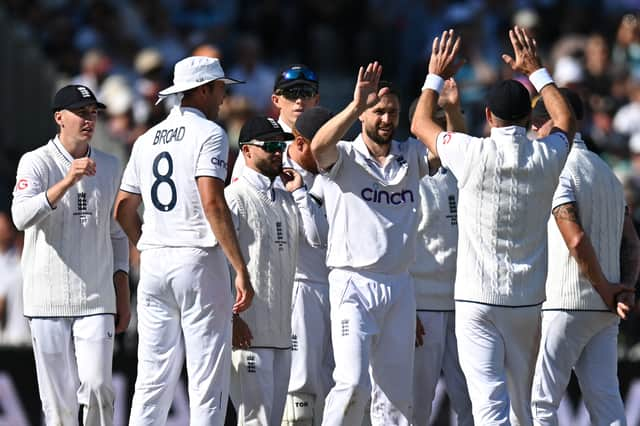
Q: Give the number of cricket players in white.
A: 9